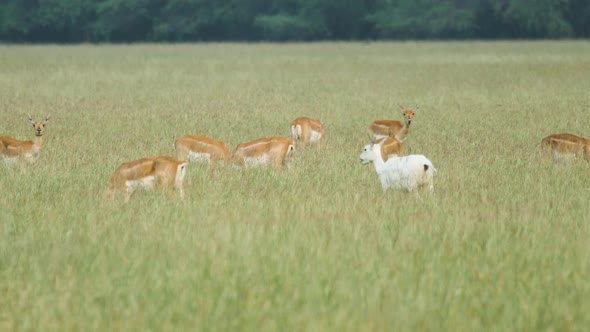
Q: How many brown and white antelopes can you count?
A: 8